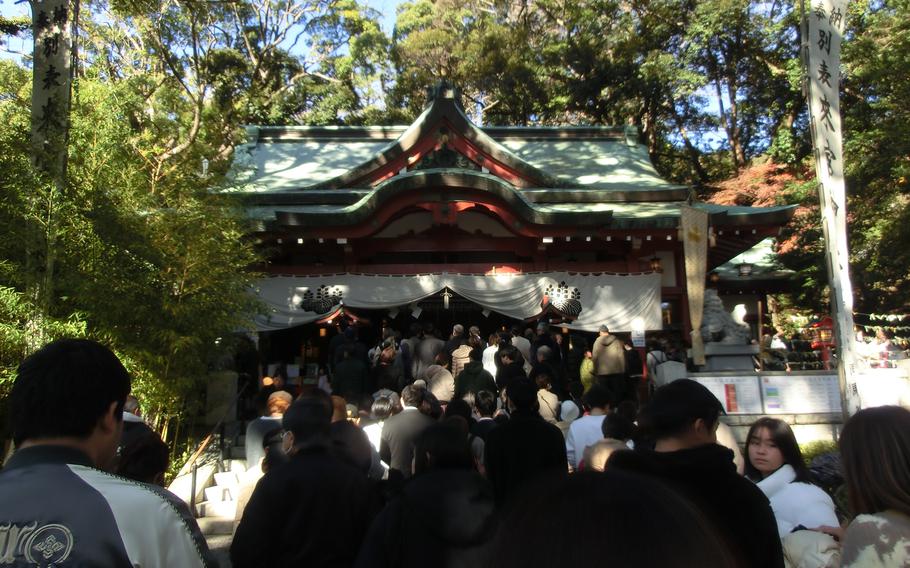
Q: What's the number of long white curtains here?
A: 1